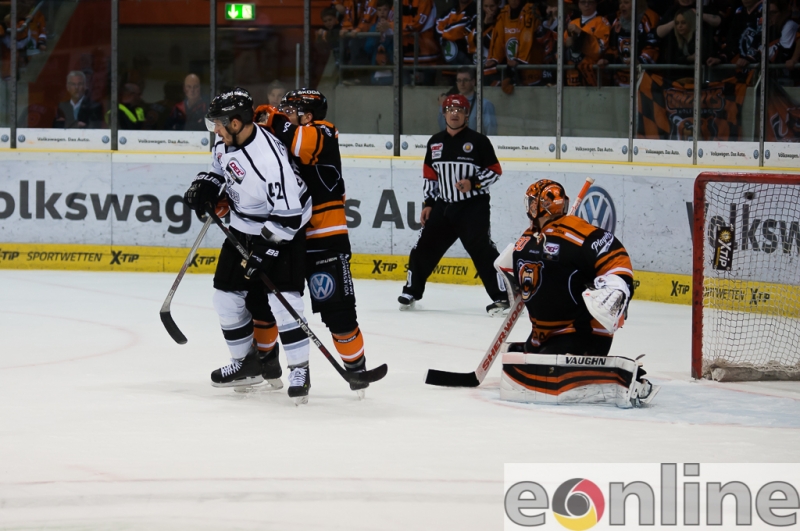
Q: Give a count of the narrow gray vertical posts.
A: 10